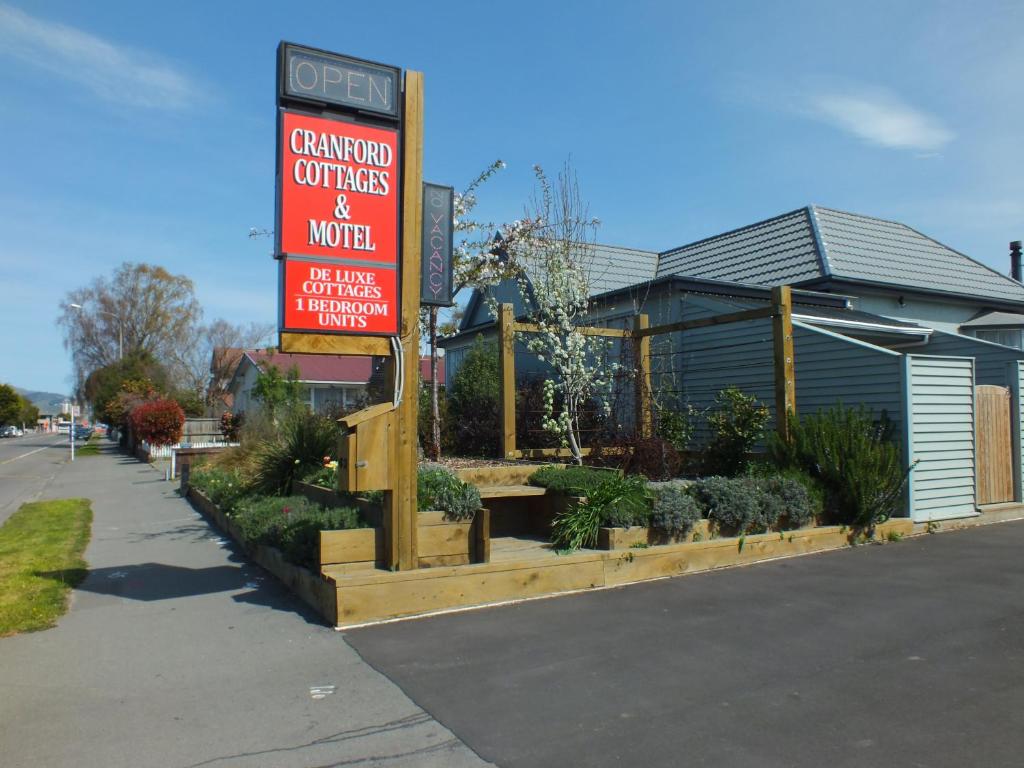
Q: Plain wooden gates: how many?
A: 1